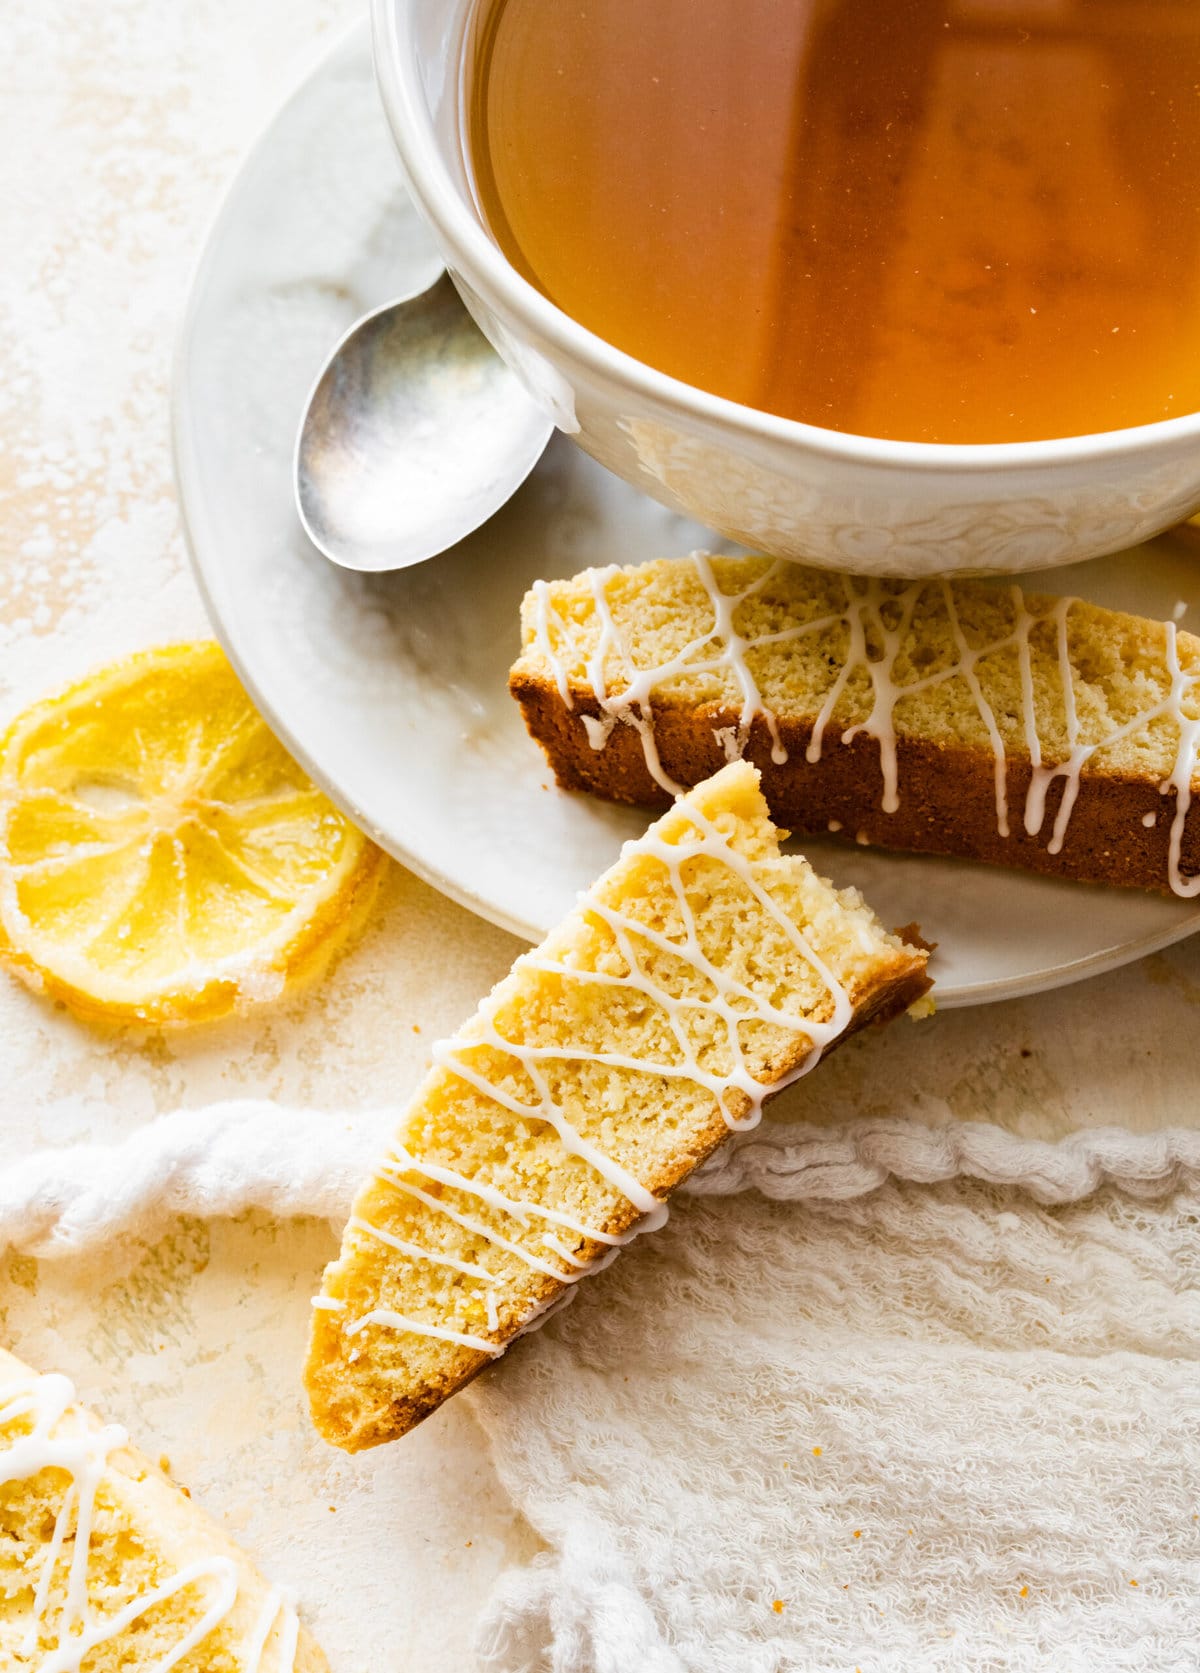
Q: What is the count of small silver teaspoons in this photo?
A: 1